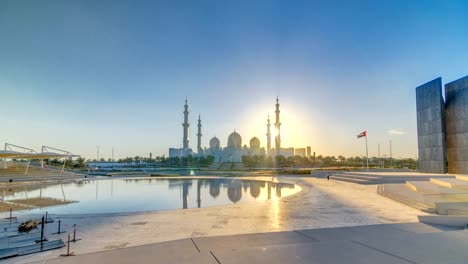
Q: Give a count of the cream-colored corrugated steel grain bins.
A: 0